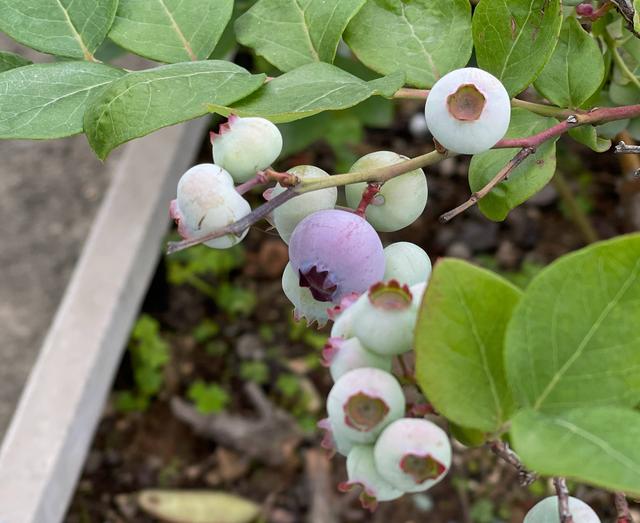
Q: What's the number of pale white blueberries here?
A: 15